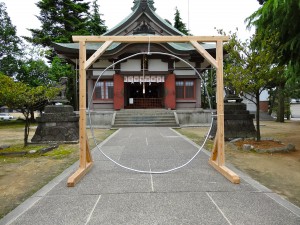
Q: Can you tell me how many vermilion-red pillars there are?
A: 2